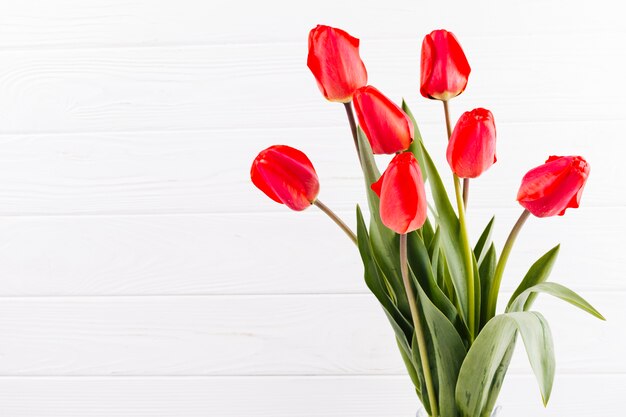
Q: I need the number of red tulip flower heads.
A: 7